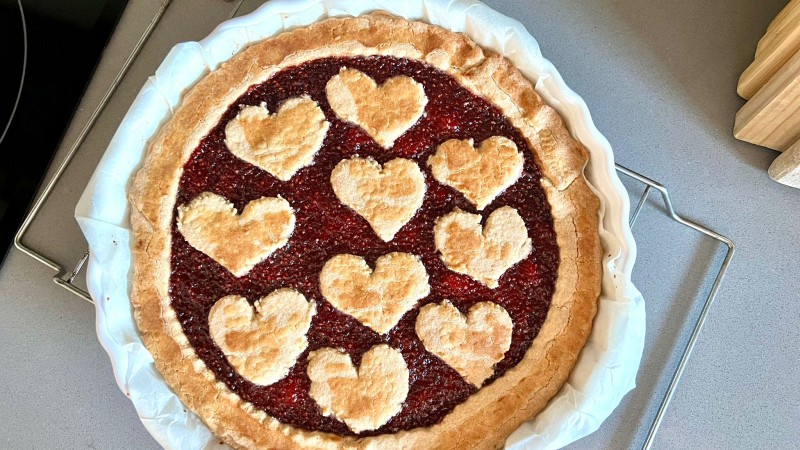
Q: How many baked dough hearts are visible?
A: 10